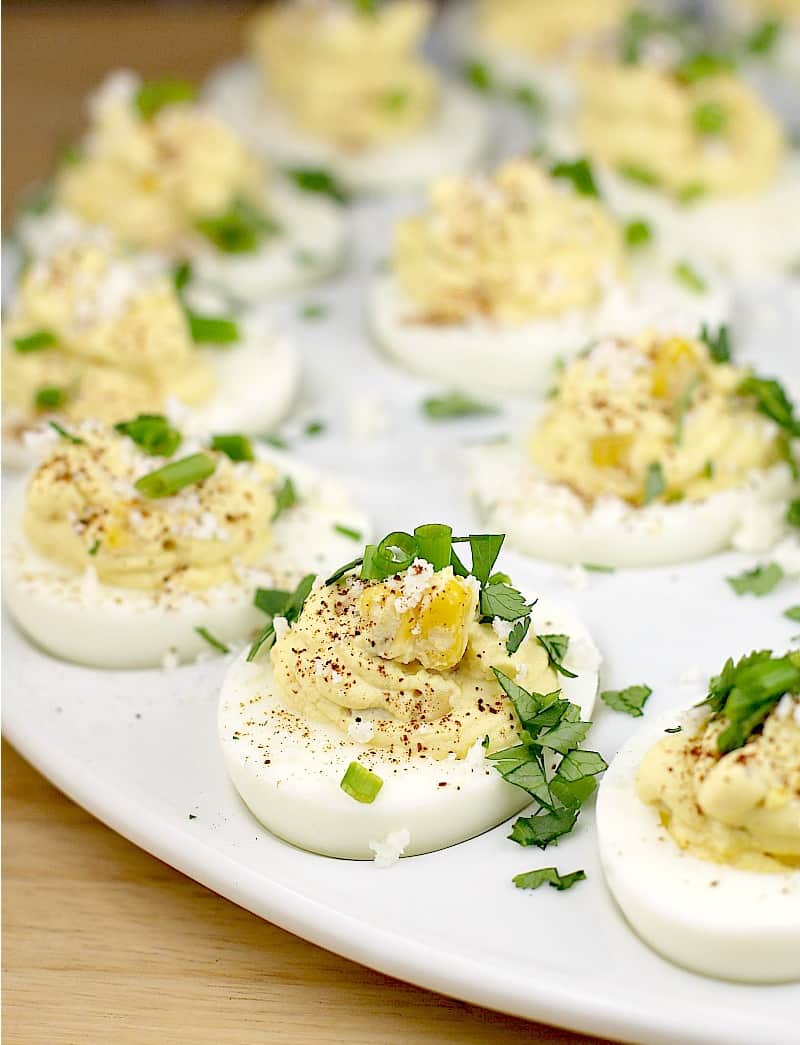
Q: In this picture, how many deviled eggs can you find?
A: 11